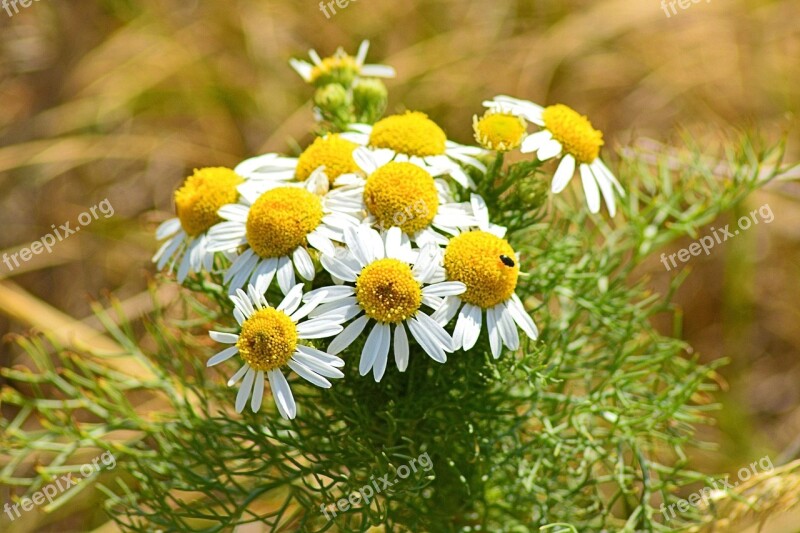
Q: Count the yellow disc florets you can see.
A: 11